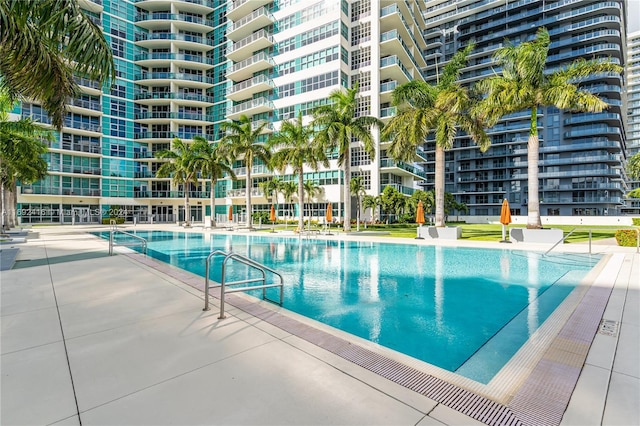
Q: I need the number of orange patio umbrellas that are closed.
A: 5